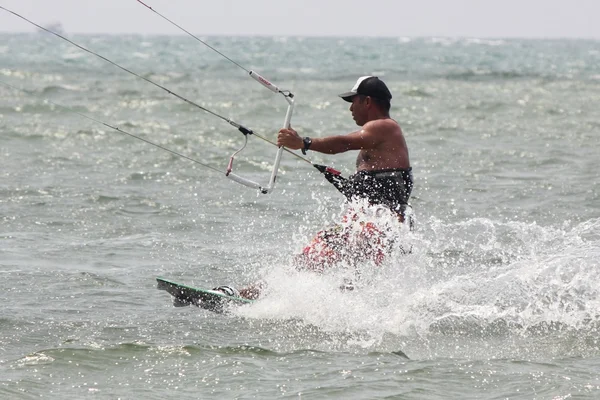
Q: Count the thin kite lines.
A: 3